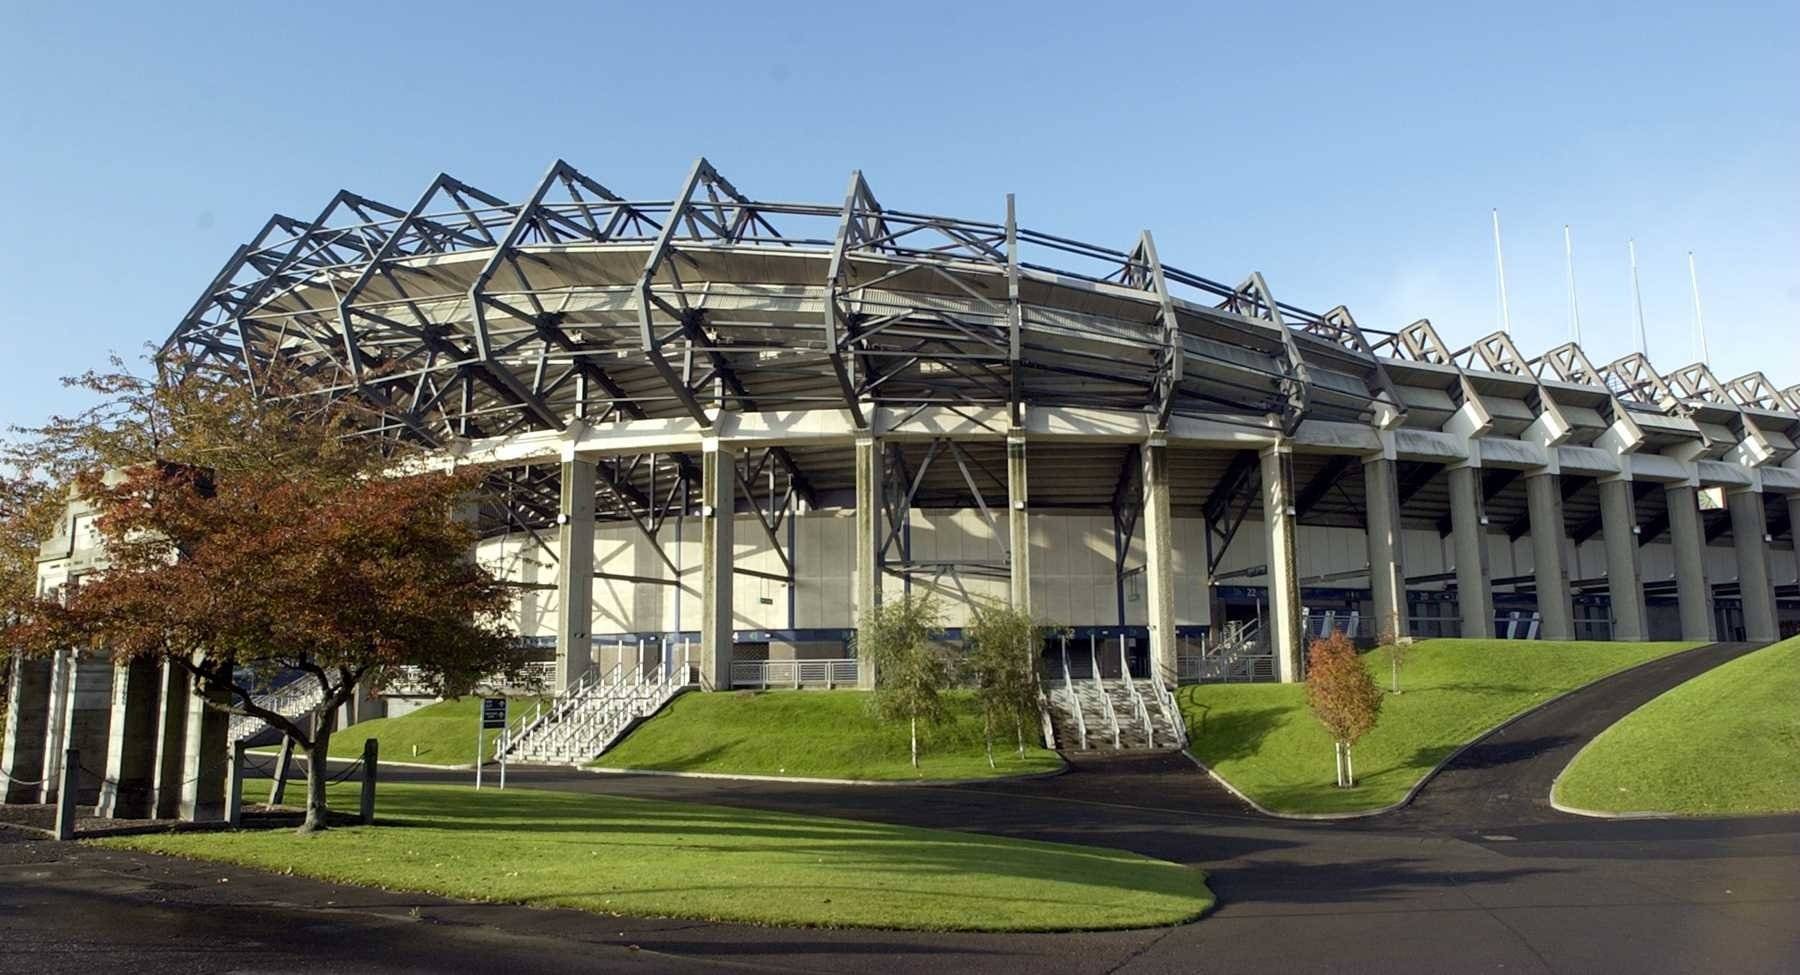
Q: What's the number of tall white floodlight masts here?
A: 4